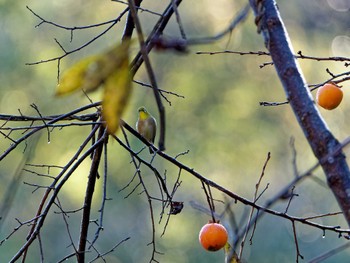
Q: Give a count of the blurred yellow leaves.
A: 2